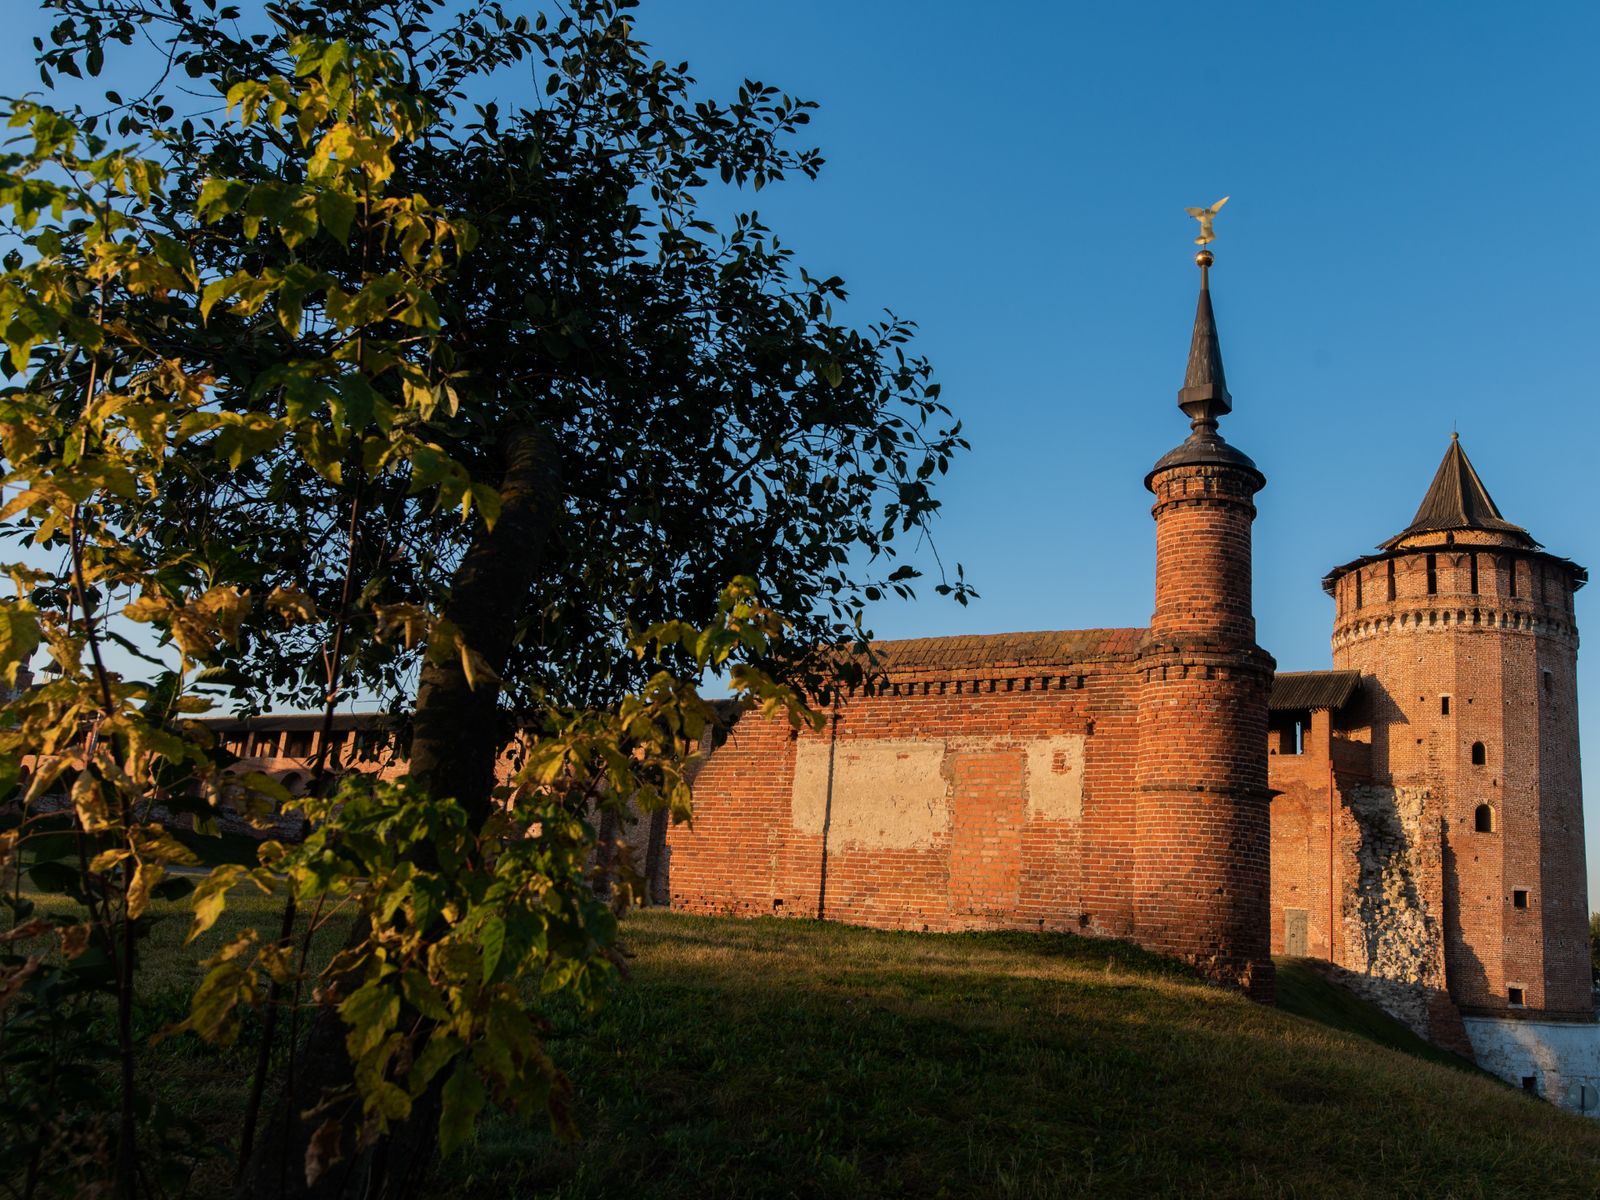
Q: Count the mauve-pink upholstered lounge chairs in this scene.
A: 0